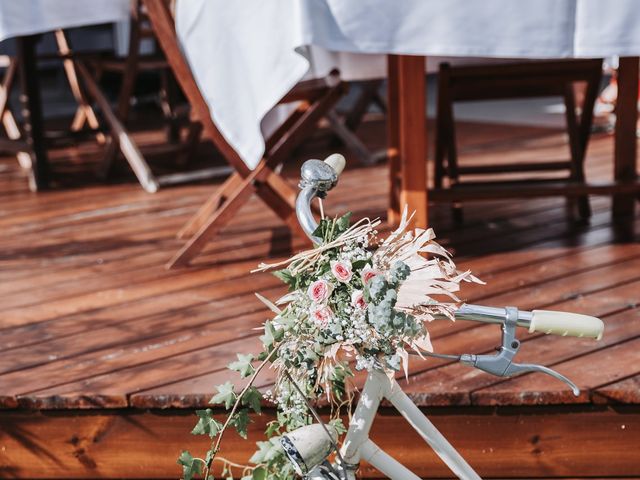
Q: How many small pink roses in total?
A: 5